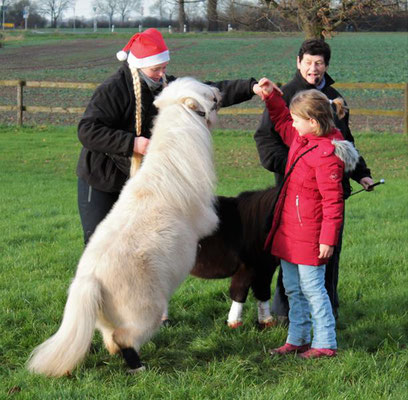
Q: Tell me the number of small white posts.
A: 5